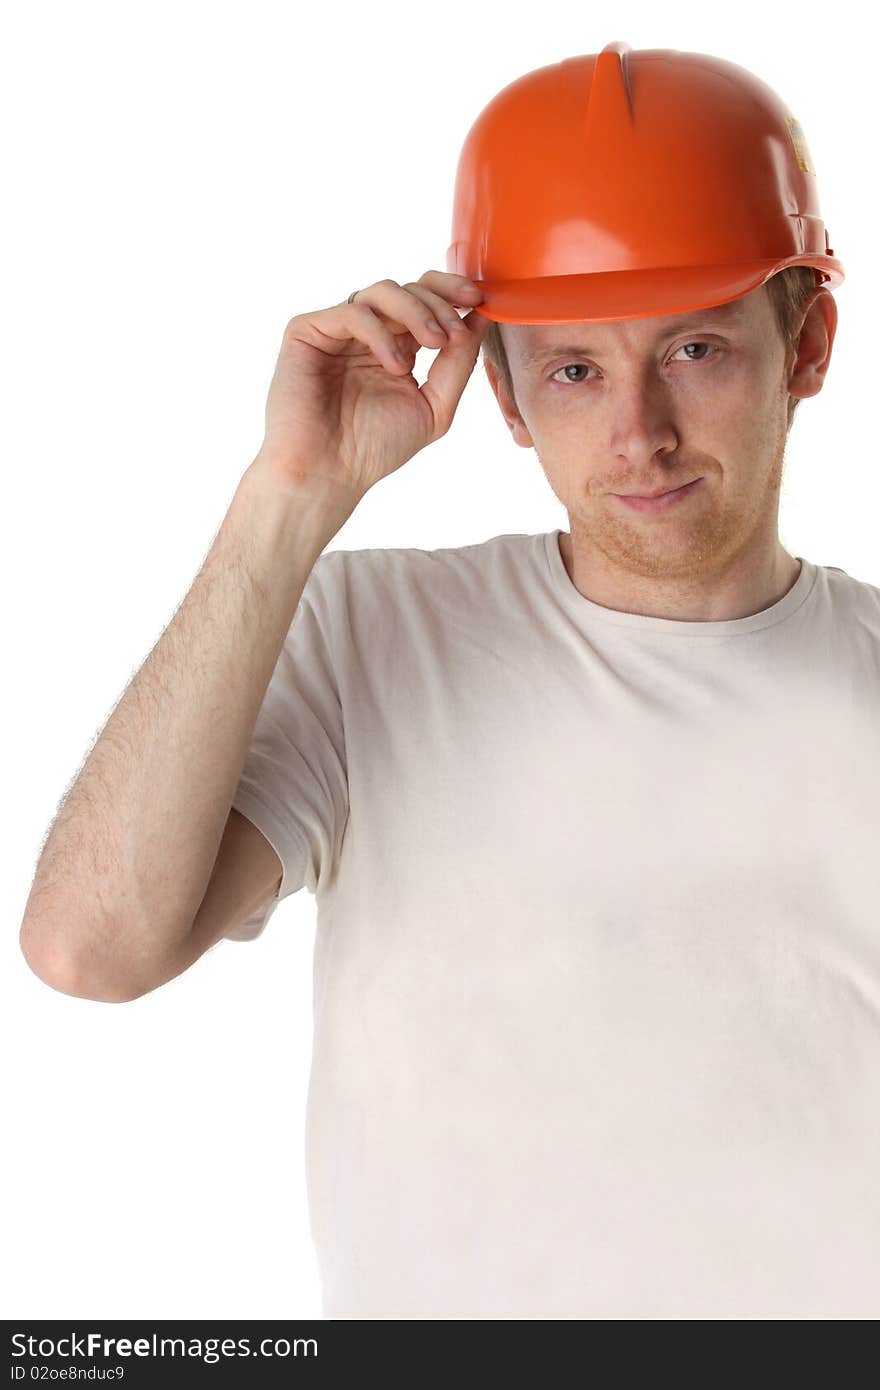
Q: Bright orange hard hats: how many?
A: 1